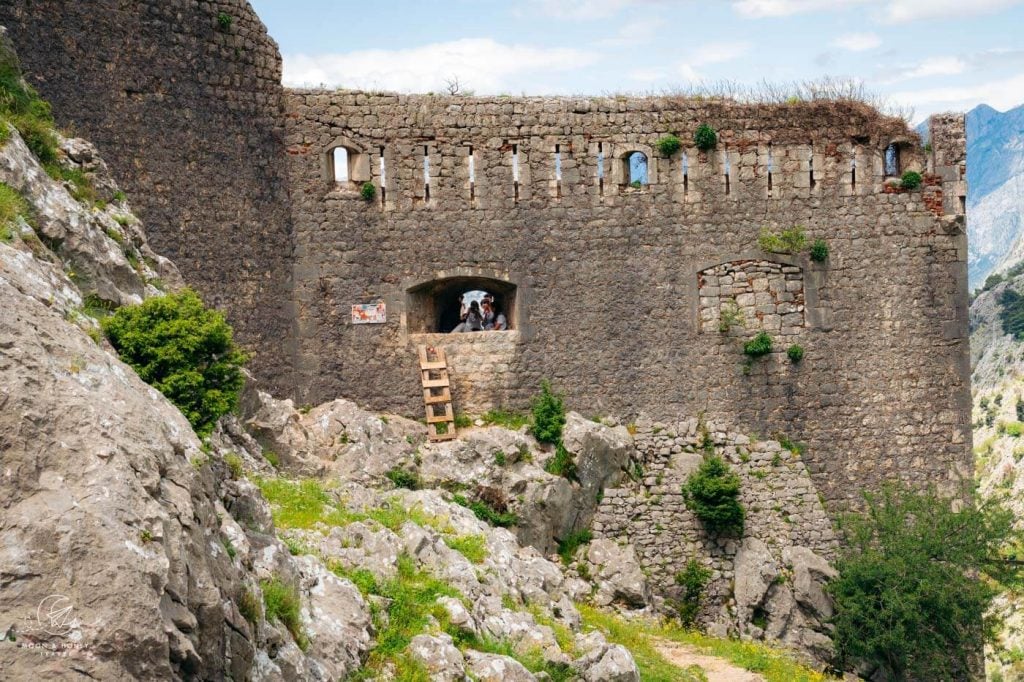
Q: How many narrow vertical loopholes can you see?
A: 11